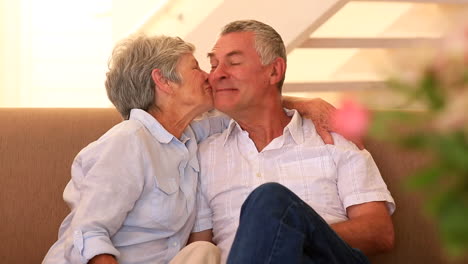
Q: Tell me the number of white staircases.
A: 1